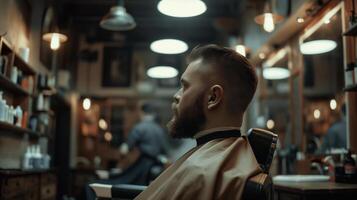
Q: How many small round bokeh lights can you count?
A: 6